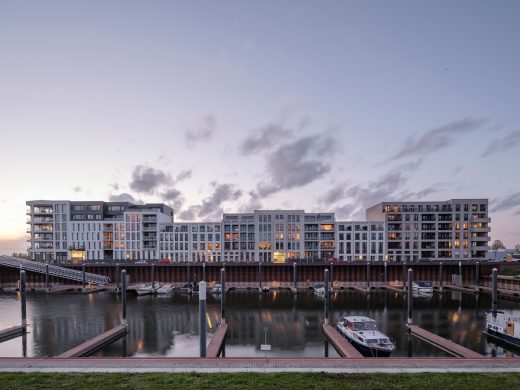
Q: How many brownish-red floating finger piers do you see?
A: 5